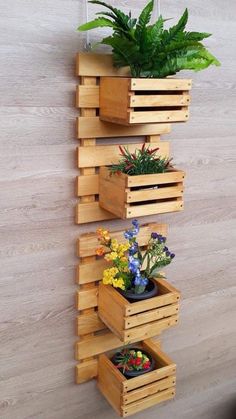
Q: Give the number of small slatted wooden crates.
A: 4